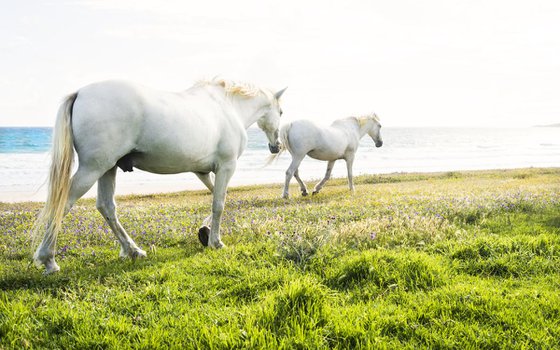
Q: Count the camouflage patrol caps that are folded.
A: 0